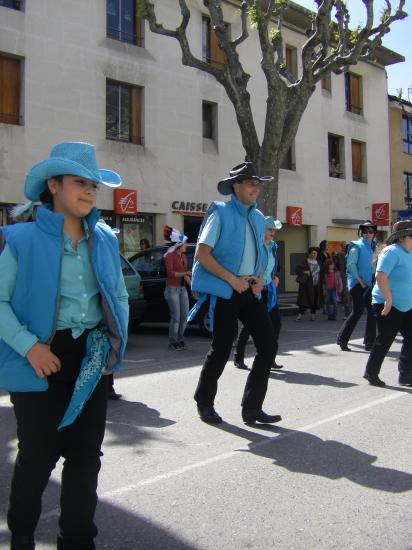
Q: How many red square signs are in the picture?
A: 3